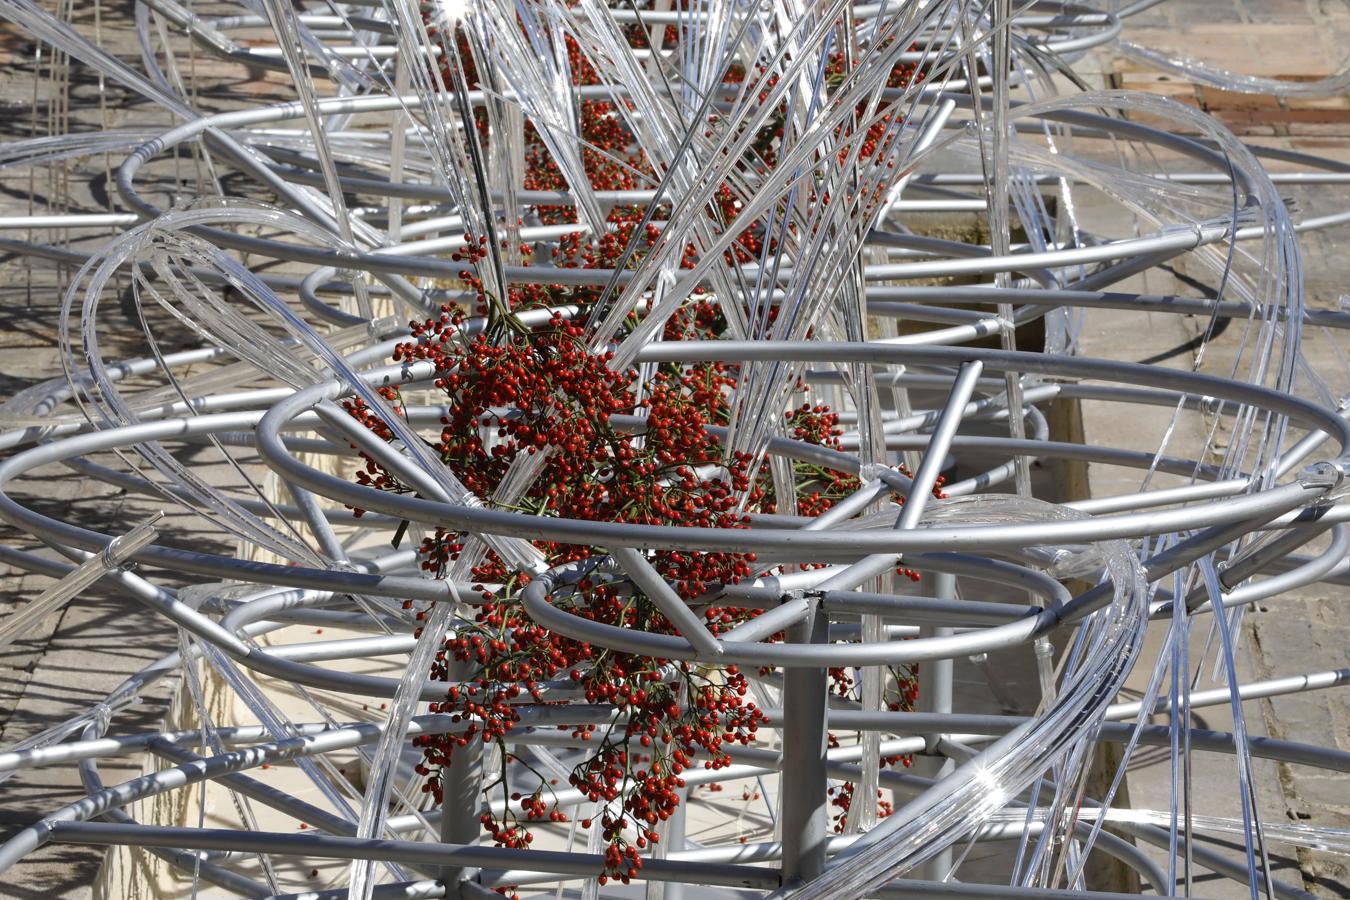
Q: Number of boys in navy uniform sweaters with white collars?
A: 0